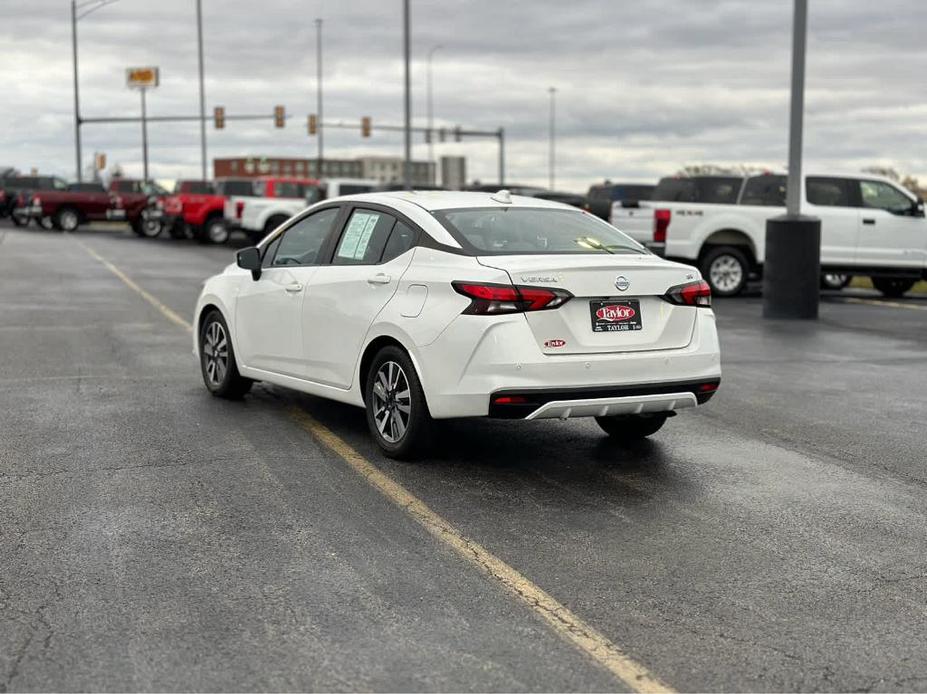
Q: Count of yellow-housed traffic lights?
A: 4